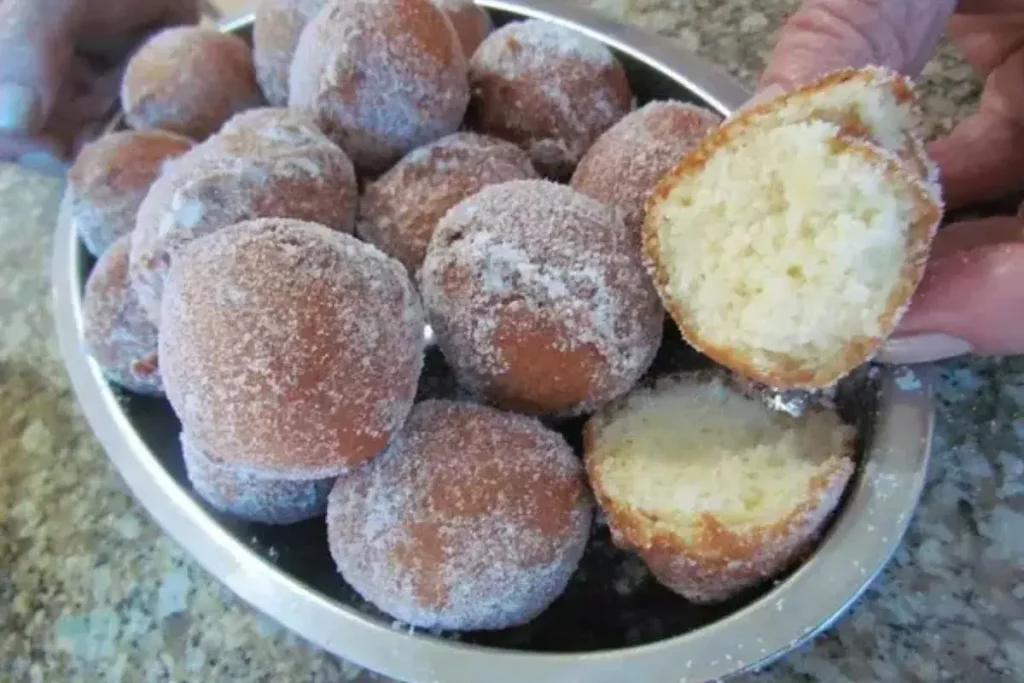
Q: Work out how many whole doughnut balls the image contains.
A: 14